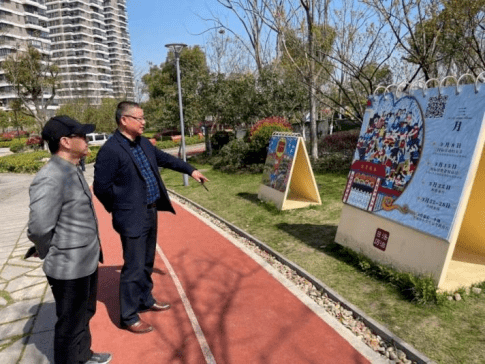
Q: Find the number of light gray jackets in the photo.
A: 1